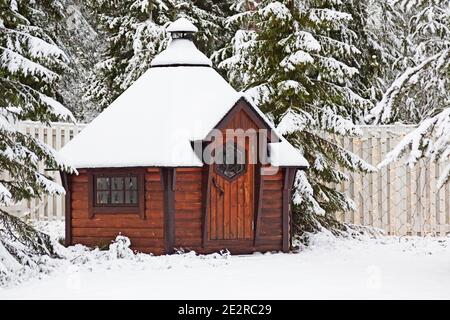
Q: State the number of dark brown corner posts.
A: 3